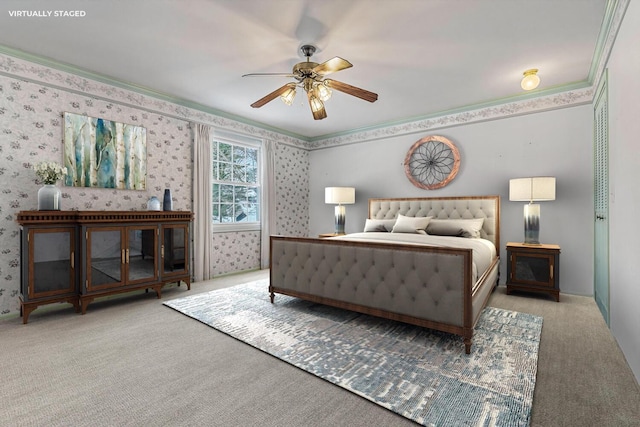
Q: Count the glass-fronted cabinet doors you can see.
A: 5